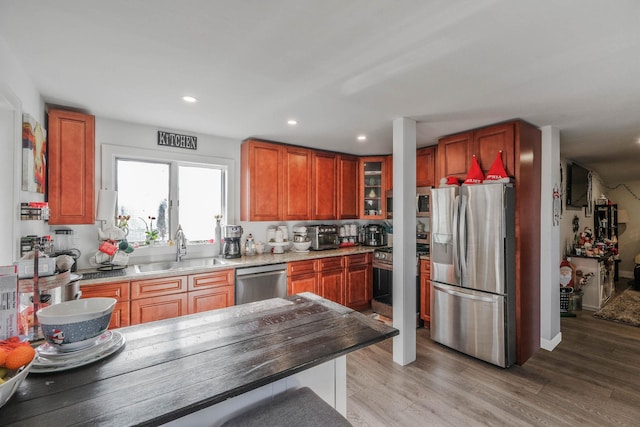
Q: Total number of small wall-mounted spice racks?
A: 2